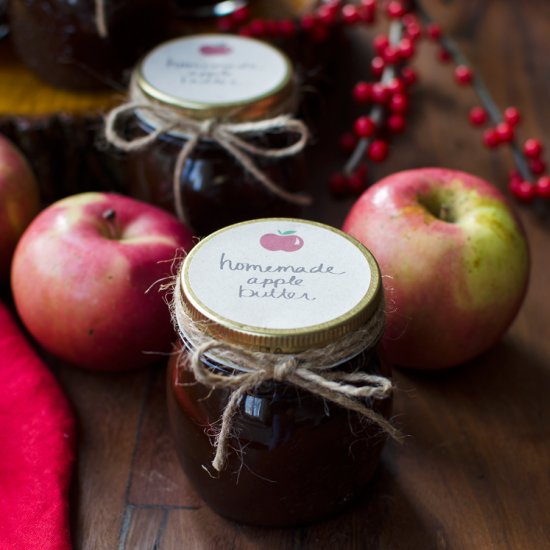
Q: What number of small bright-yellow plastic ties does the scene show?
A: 0